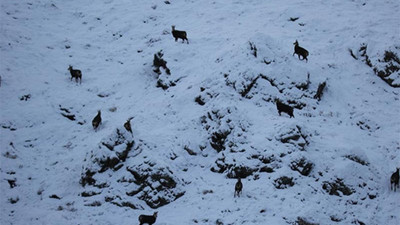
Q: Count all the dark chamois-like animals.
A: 9